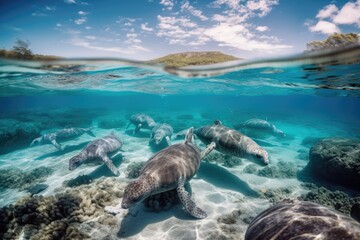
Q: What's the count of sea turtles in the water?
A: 8